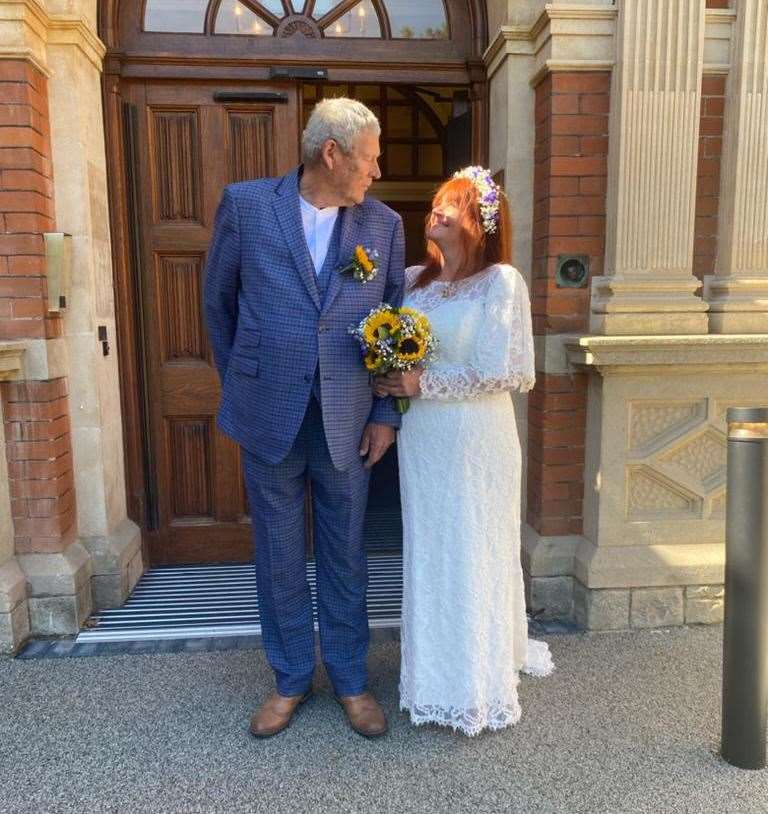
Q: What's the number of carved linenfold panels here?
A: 4